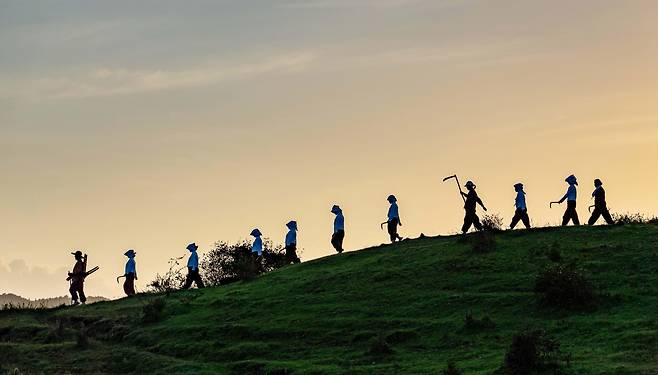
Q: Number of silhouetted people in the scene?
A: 11